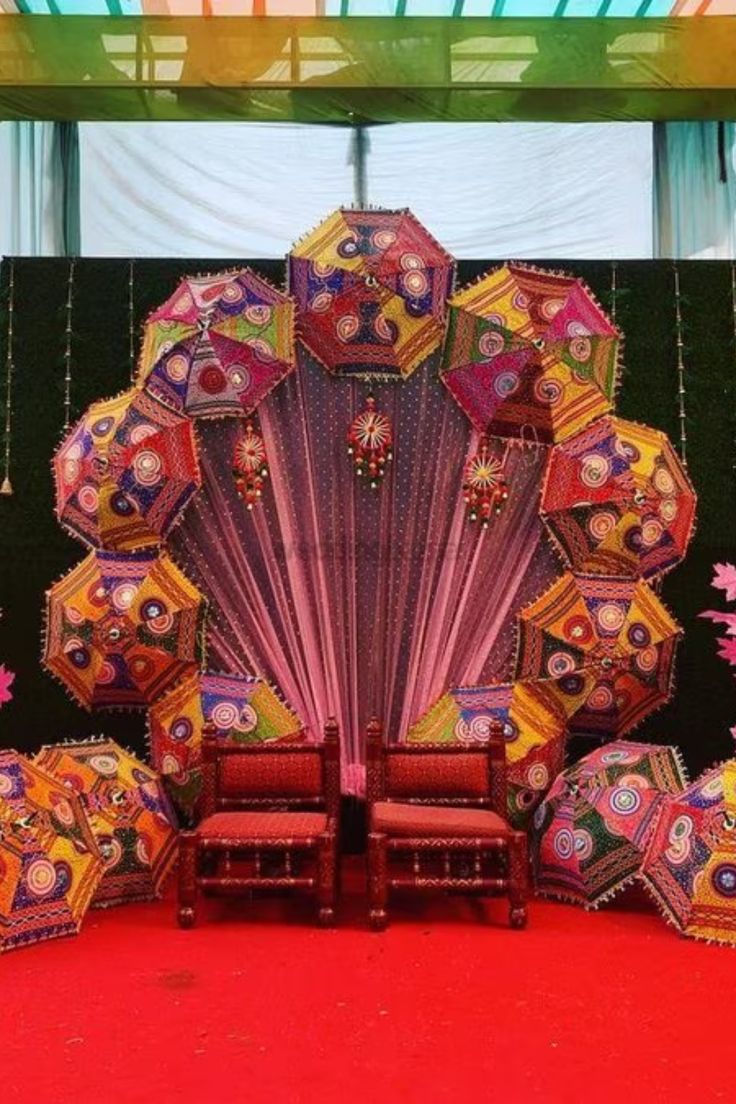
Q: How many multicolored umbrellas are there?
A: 13